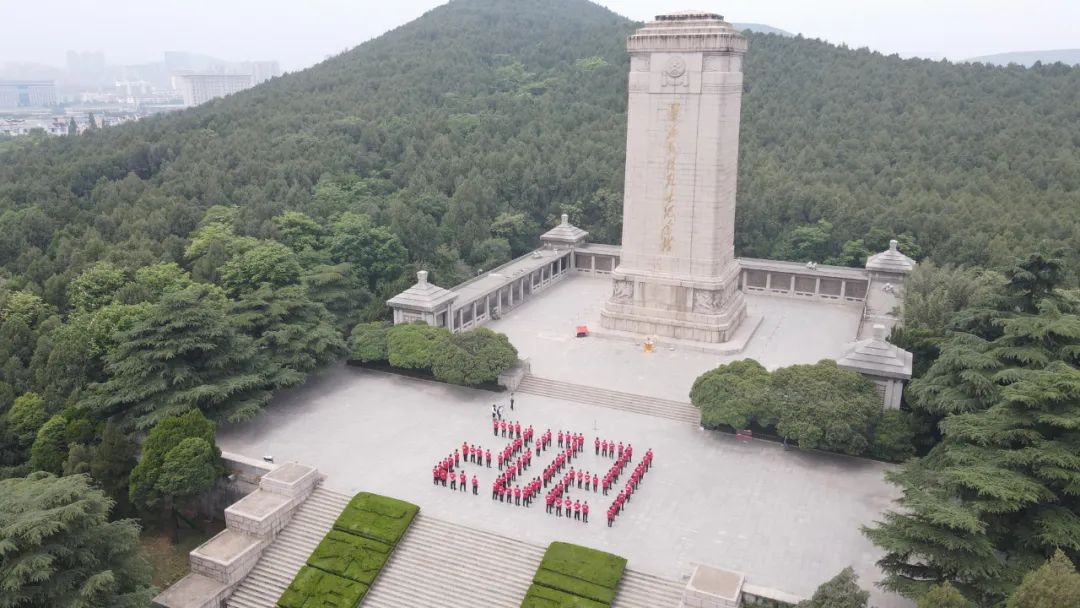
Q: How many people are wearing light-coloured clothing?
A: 3